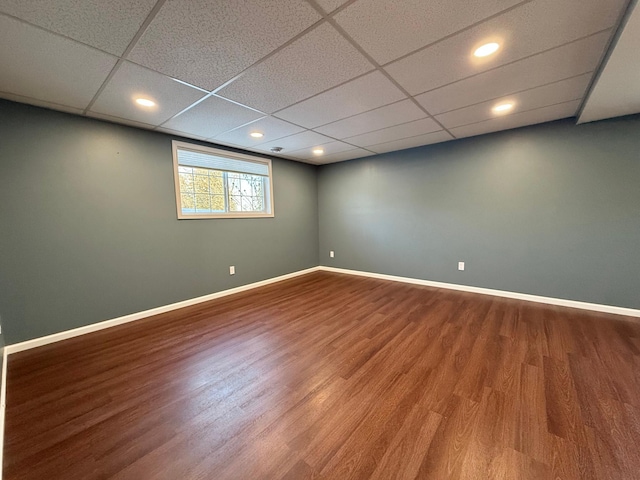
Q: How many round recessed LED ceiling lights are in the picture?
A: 5